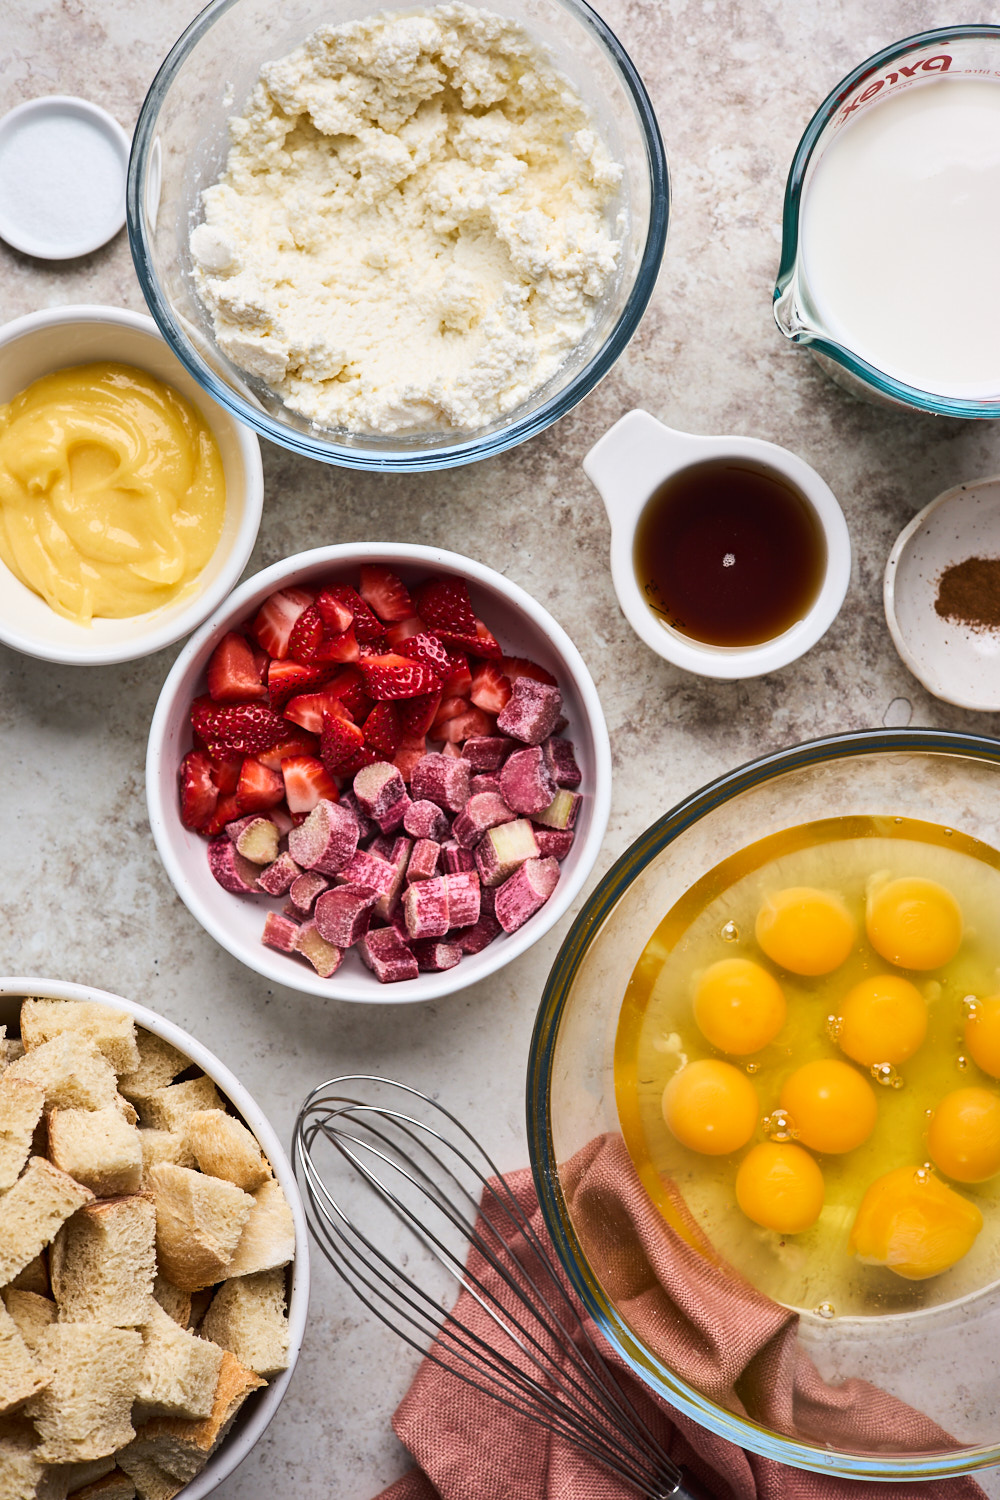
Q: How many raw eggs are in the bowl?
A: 10